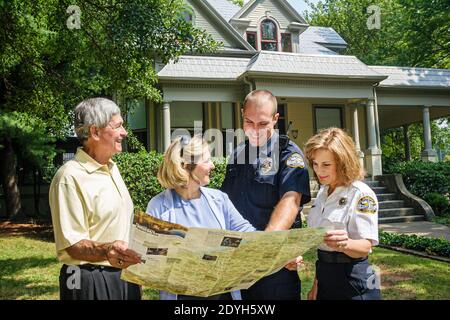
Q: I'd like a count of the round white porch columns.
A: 4